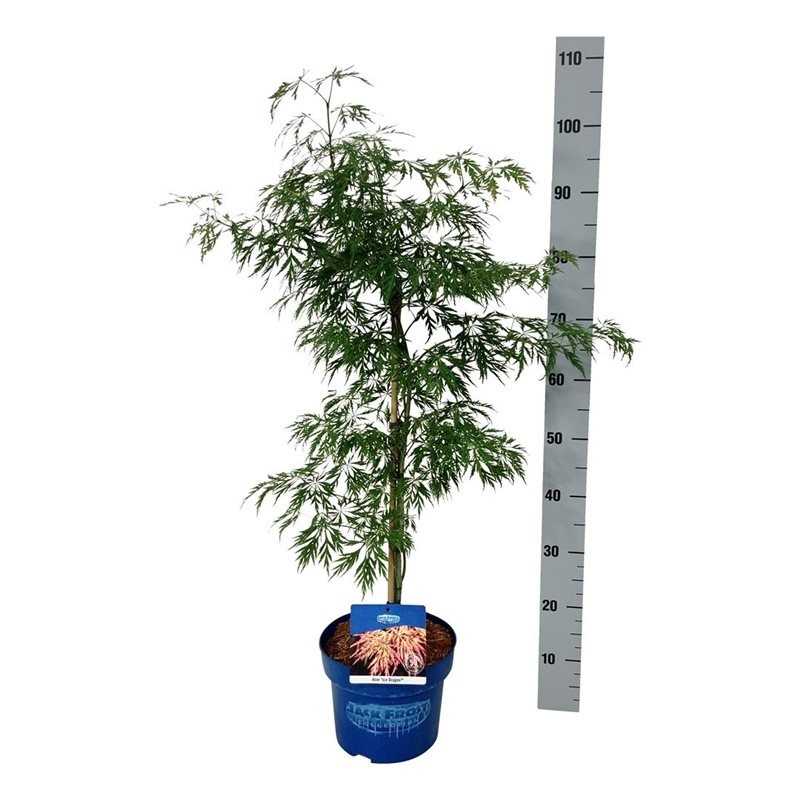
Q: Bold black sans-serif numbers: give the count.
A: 11